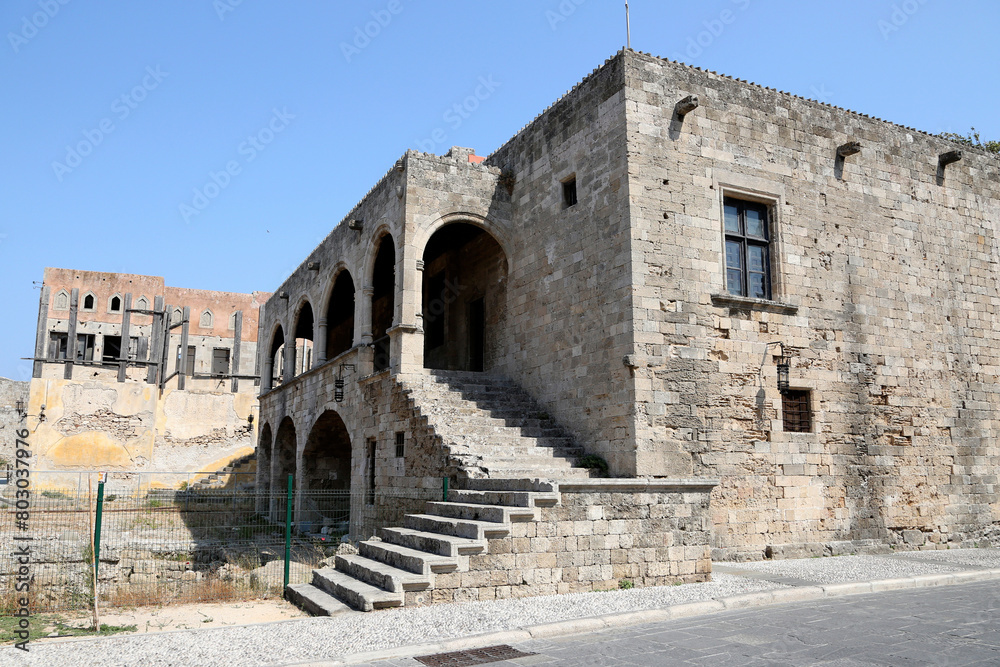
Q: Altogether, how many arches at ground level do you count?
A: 3